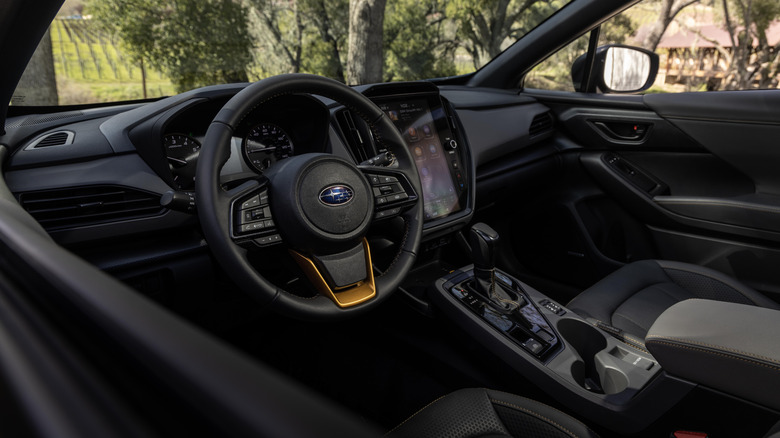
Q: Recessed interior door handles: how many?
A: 1